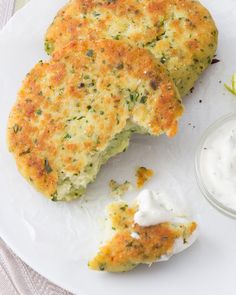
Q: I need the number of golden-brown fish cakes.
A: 2